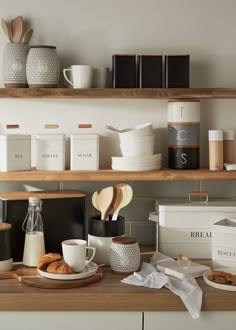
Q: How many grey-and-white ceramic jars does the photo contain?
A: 3